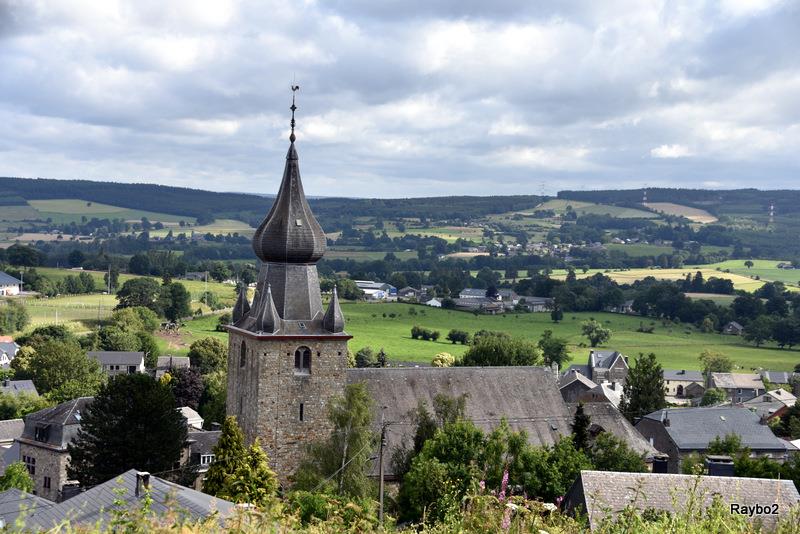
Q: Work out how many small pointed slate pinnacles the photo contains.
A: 3